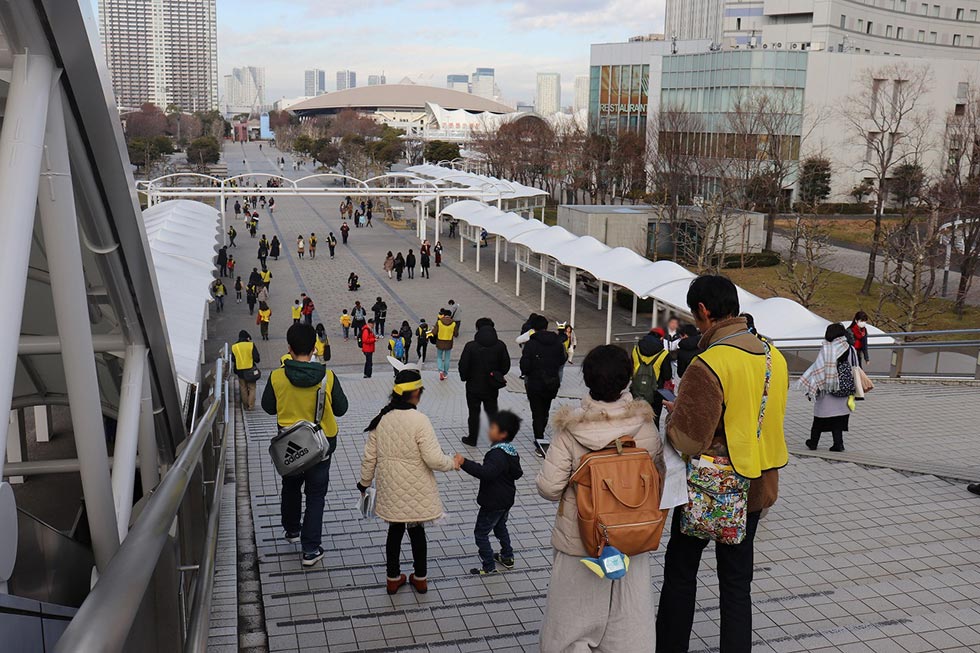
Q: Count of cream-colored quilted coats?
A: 1